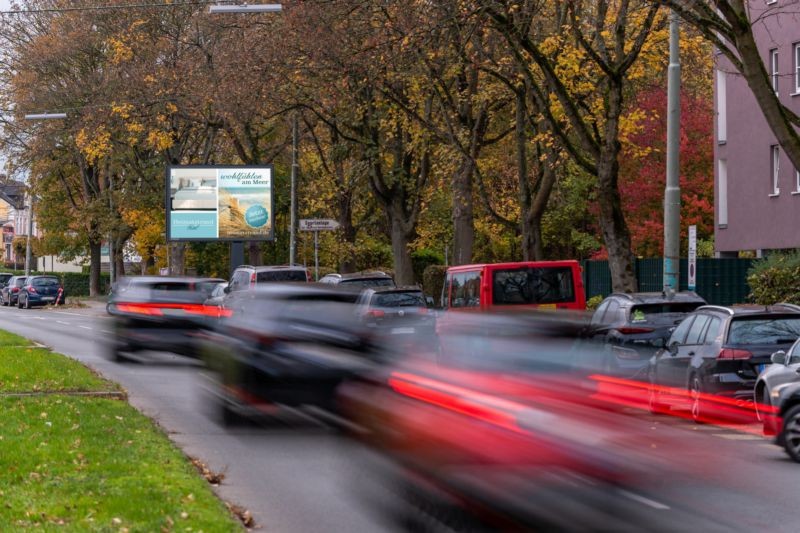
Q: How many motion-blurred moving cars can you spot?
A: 3